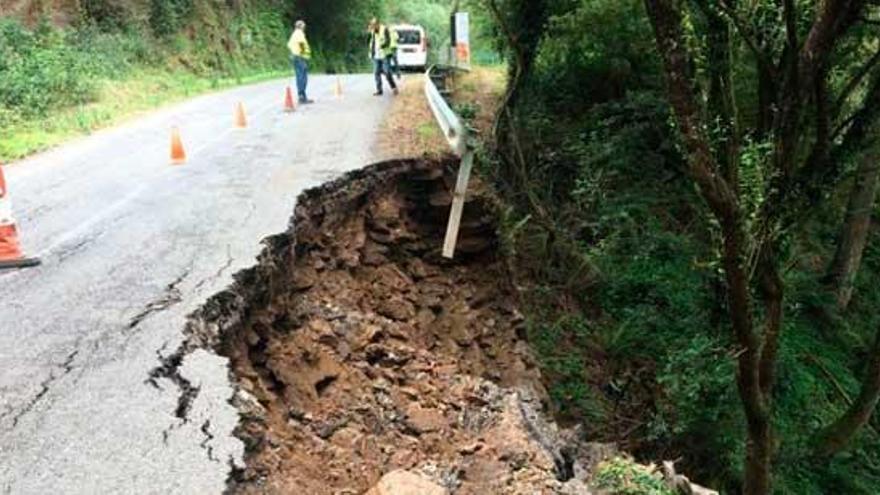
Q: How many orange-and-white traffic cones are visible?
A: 5